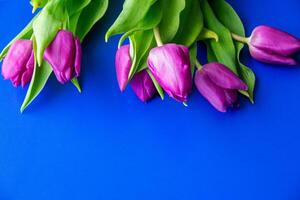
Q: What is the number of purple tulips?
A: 7